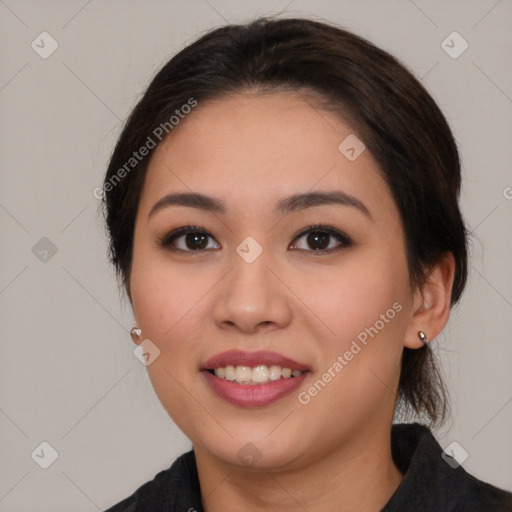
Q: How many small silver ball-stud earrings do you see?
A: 2